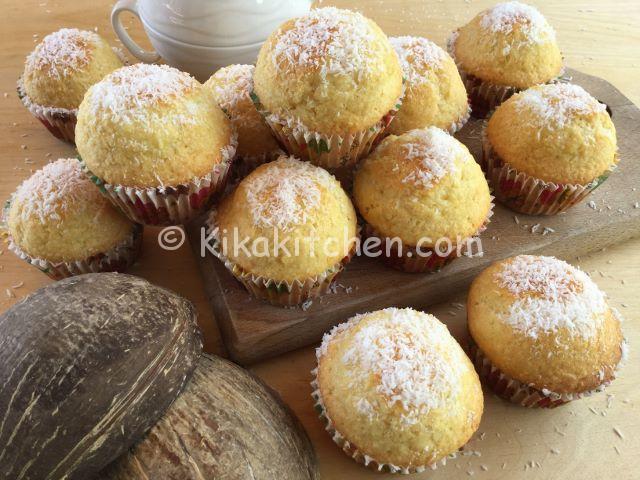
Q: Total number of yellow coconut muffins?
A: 12